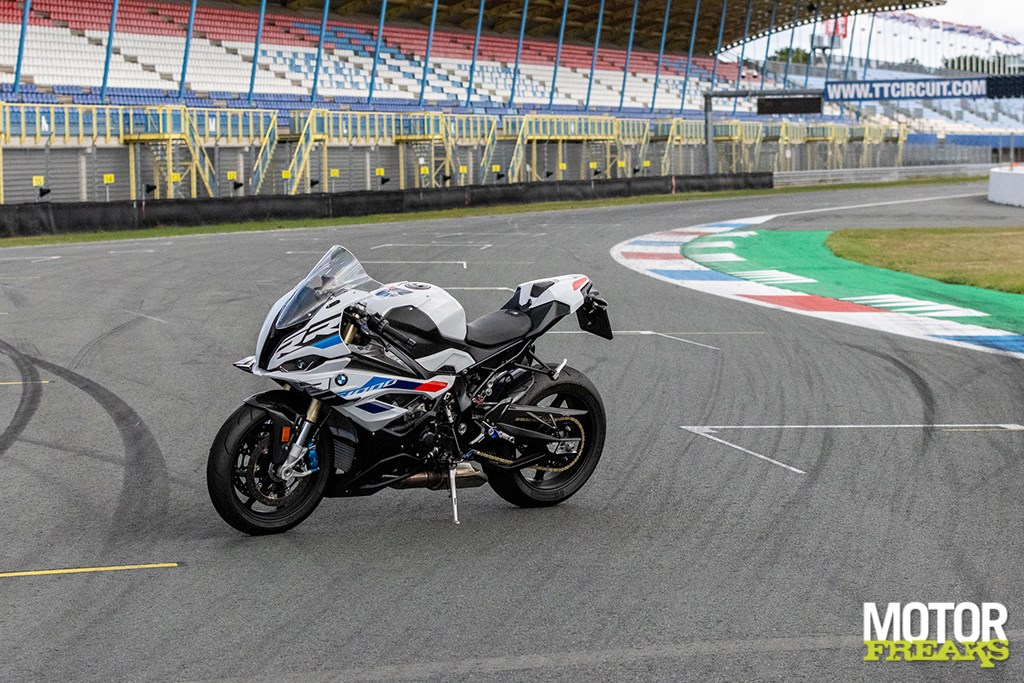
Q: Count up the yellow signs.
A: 14